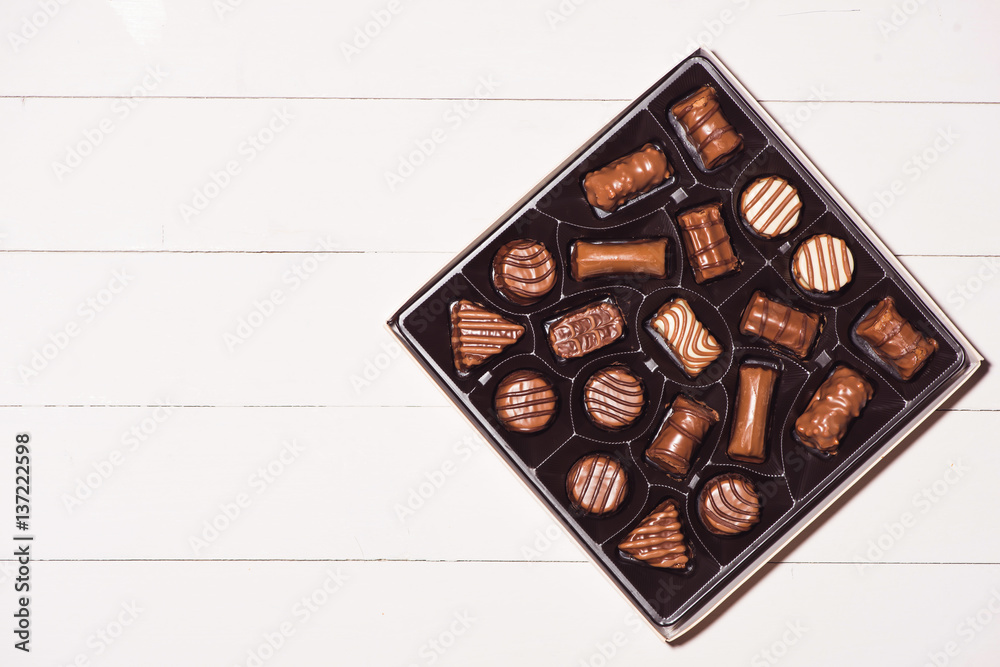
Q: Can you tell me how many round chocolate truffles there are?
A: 7